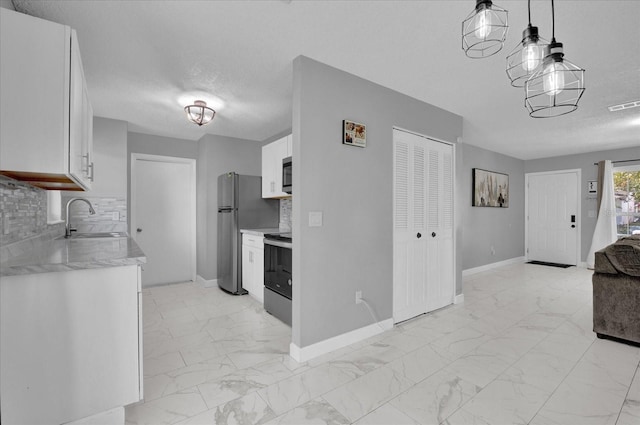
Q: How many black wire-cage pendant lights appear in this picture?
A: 3